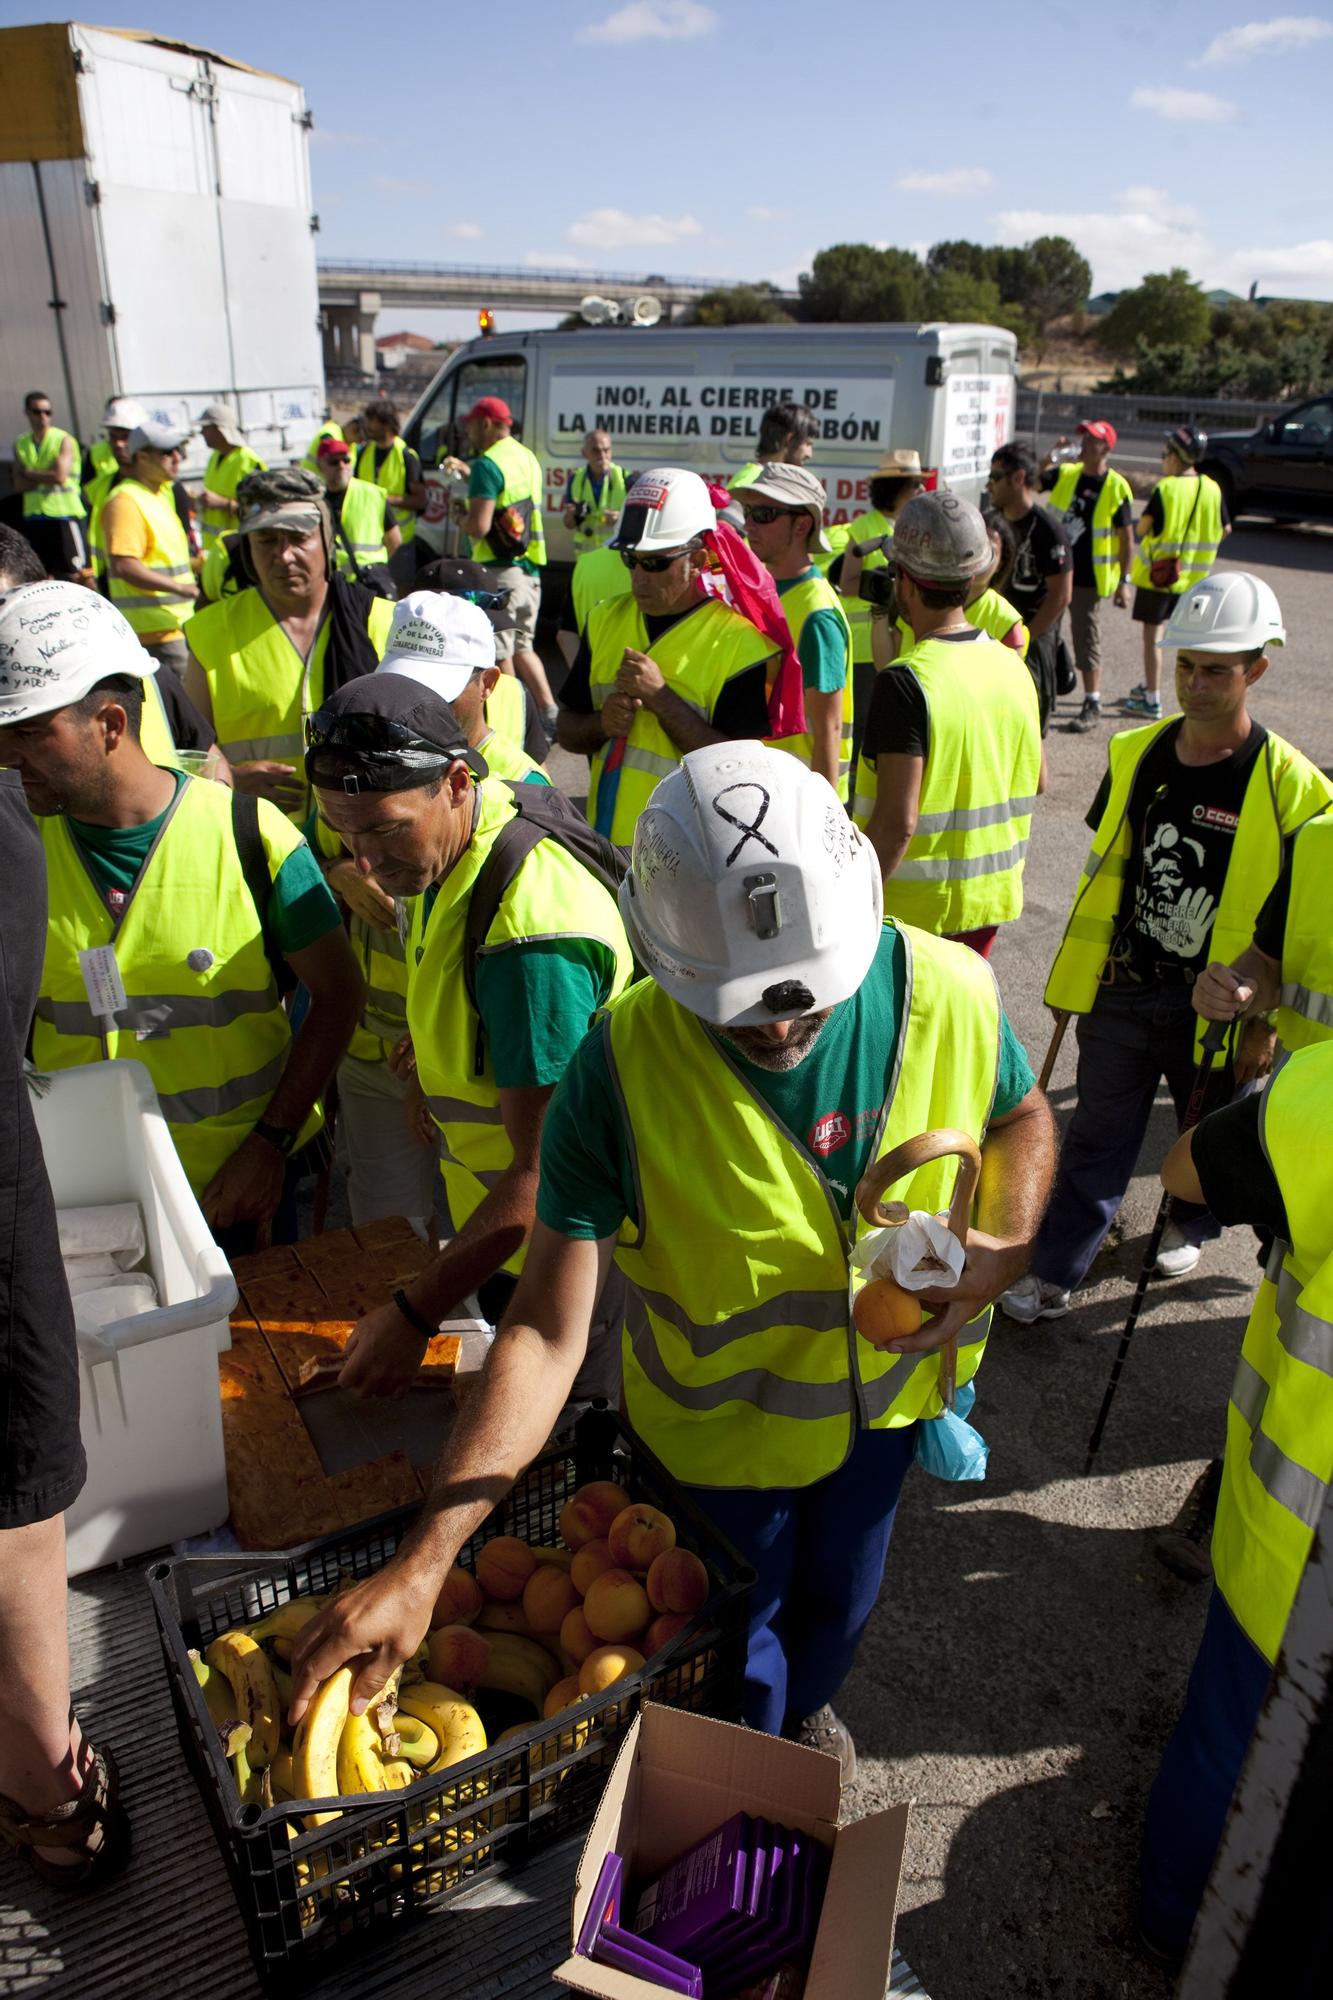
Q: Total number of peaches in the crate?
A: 13